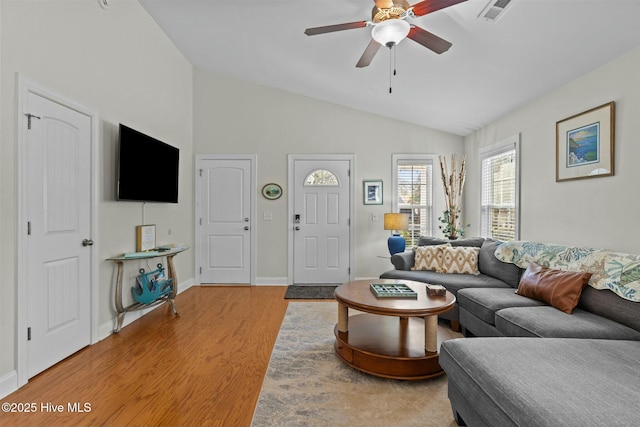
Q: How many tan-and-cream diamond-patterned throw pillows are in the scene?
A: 2